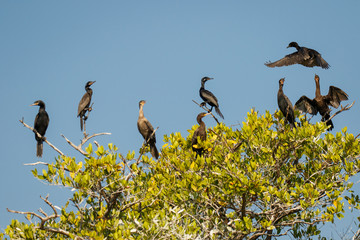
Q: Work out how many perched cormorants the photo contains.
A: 7